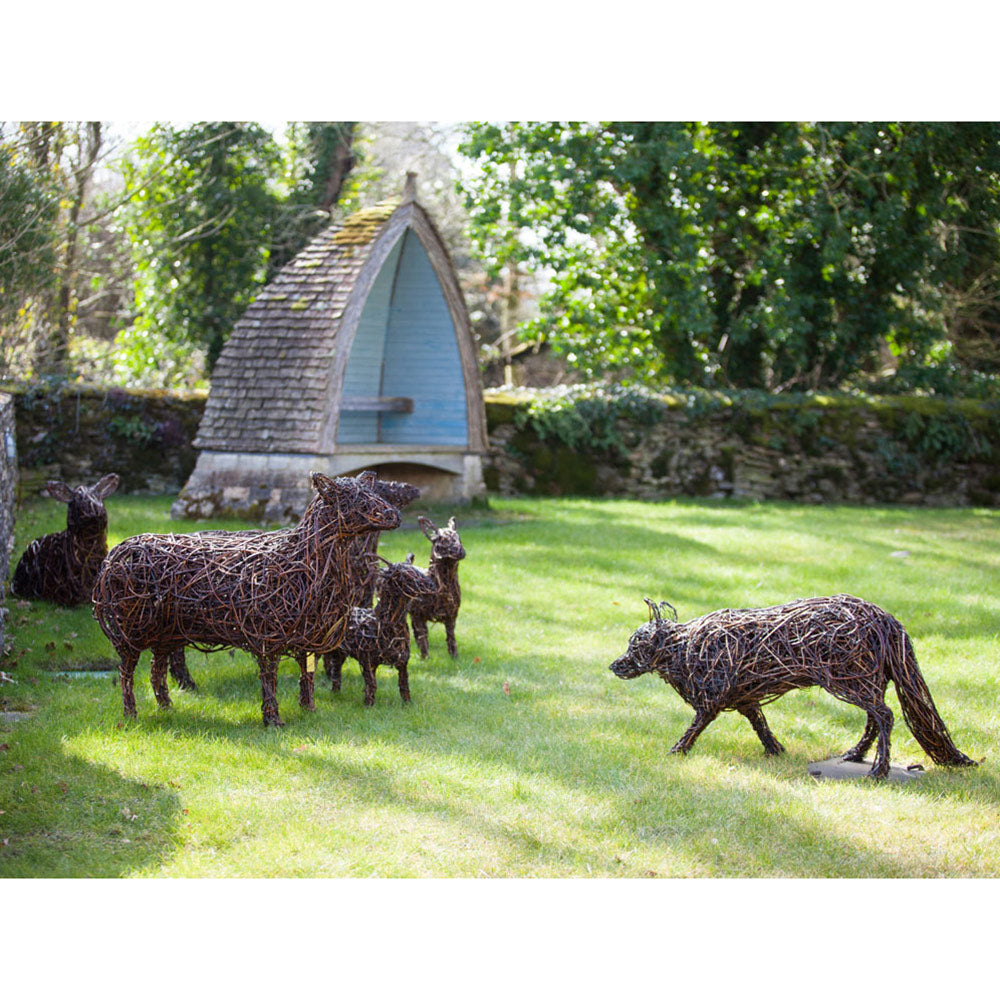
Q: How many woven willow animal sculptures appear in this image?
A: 6